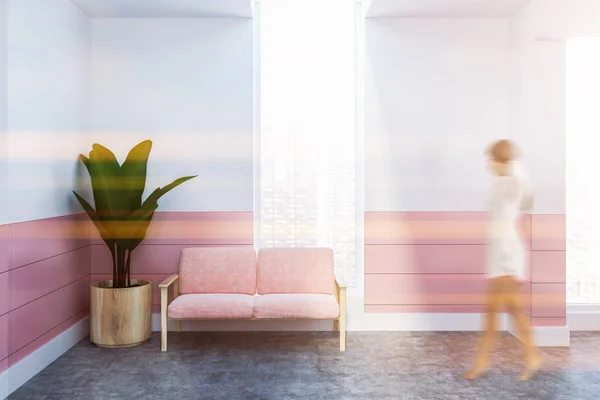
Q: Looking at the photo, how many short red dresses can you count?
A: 0